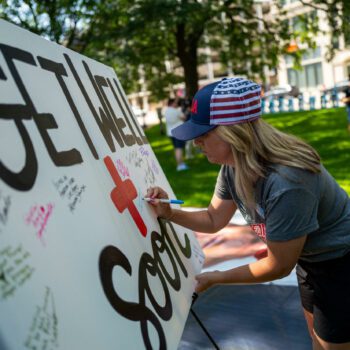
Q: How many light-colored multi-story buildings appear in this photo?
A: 1